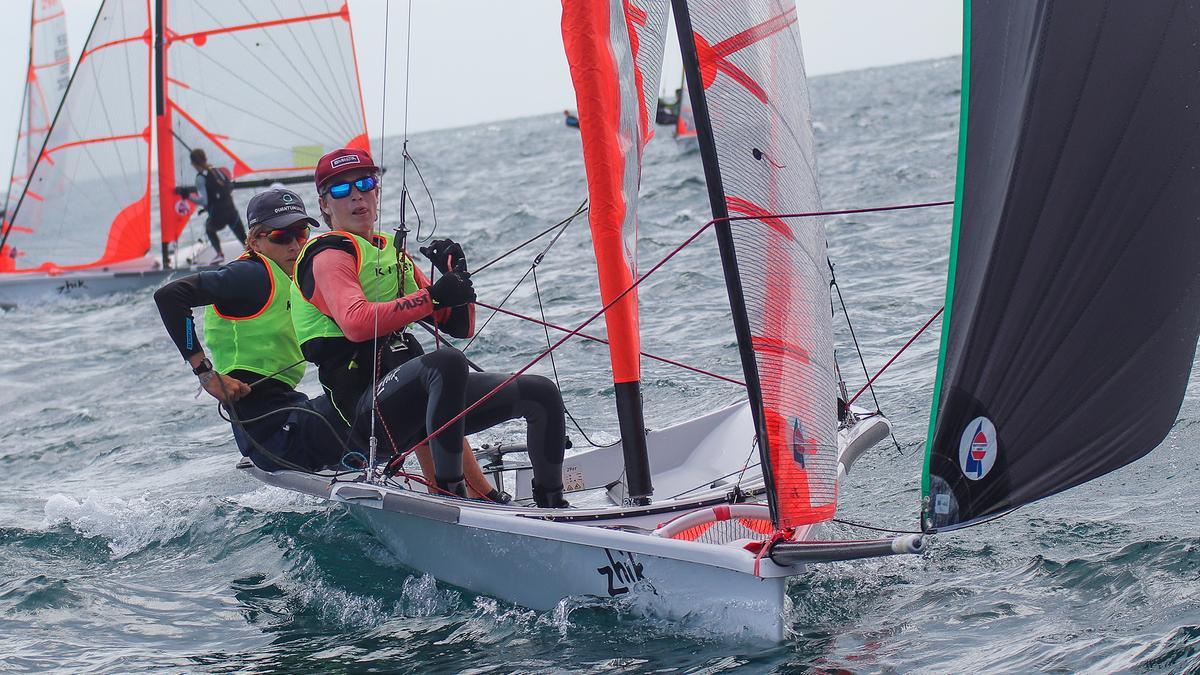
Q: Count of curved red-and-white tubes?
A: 1